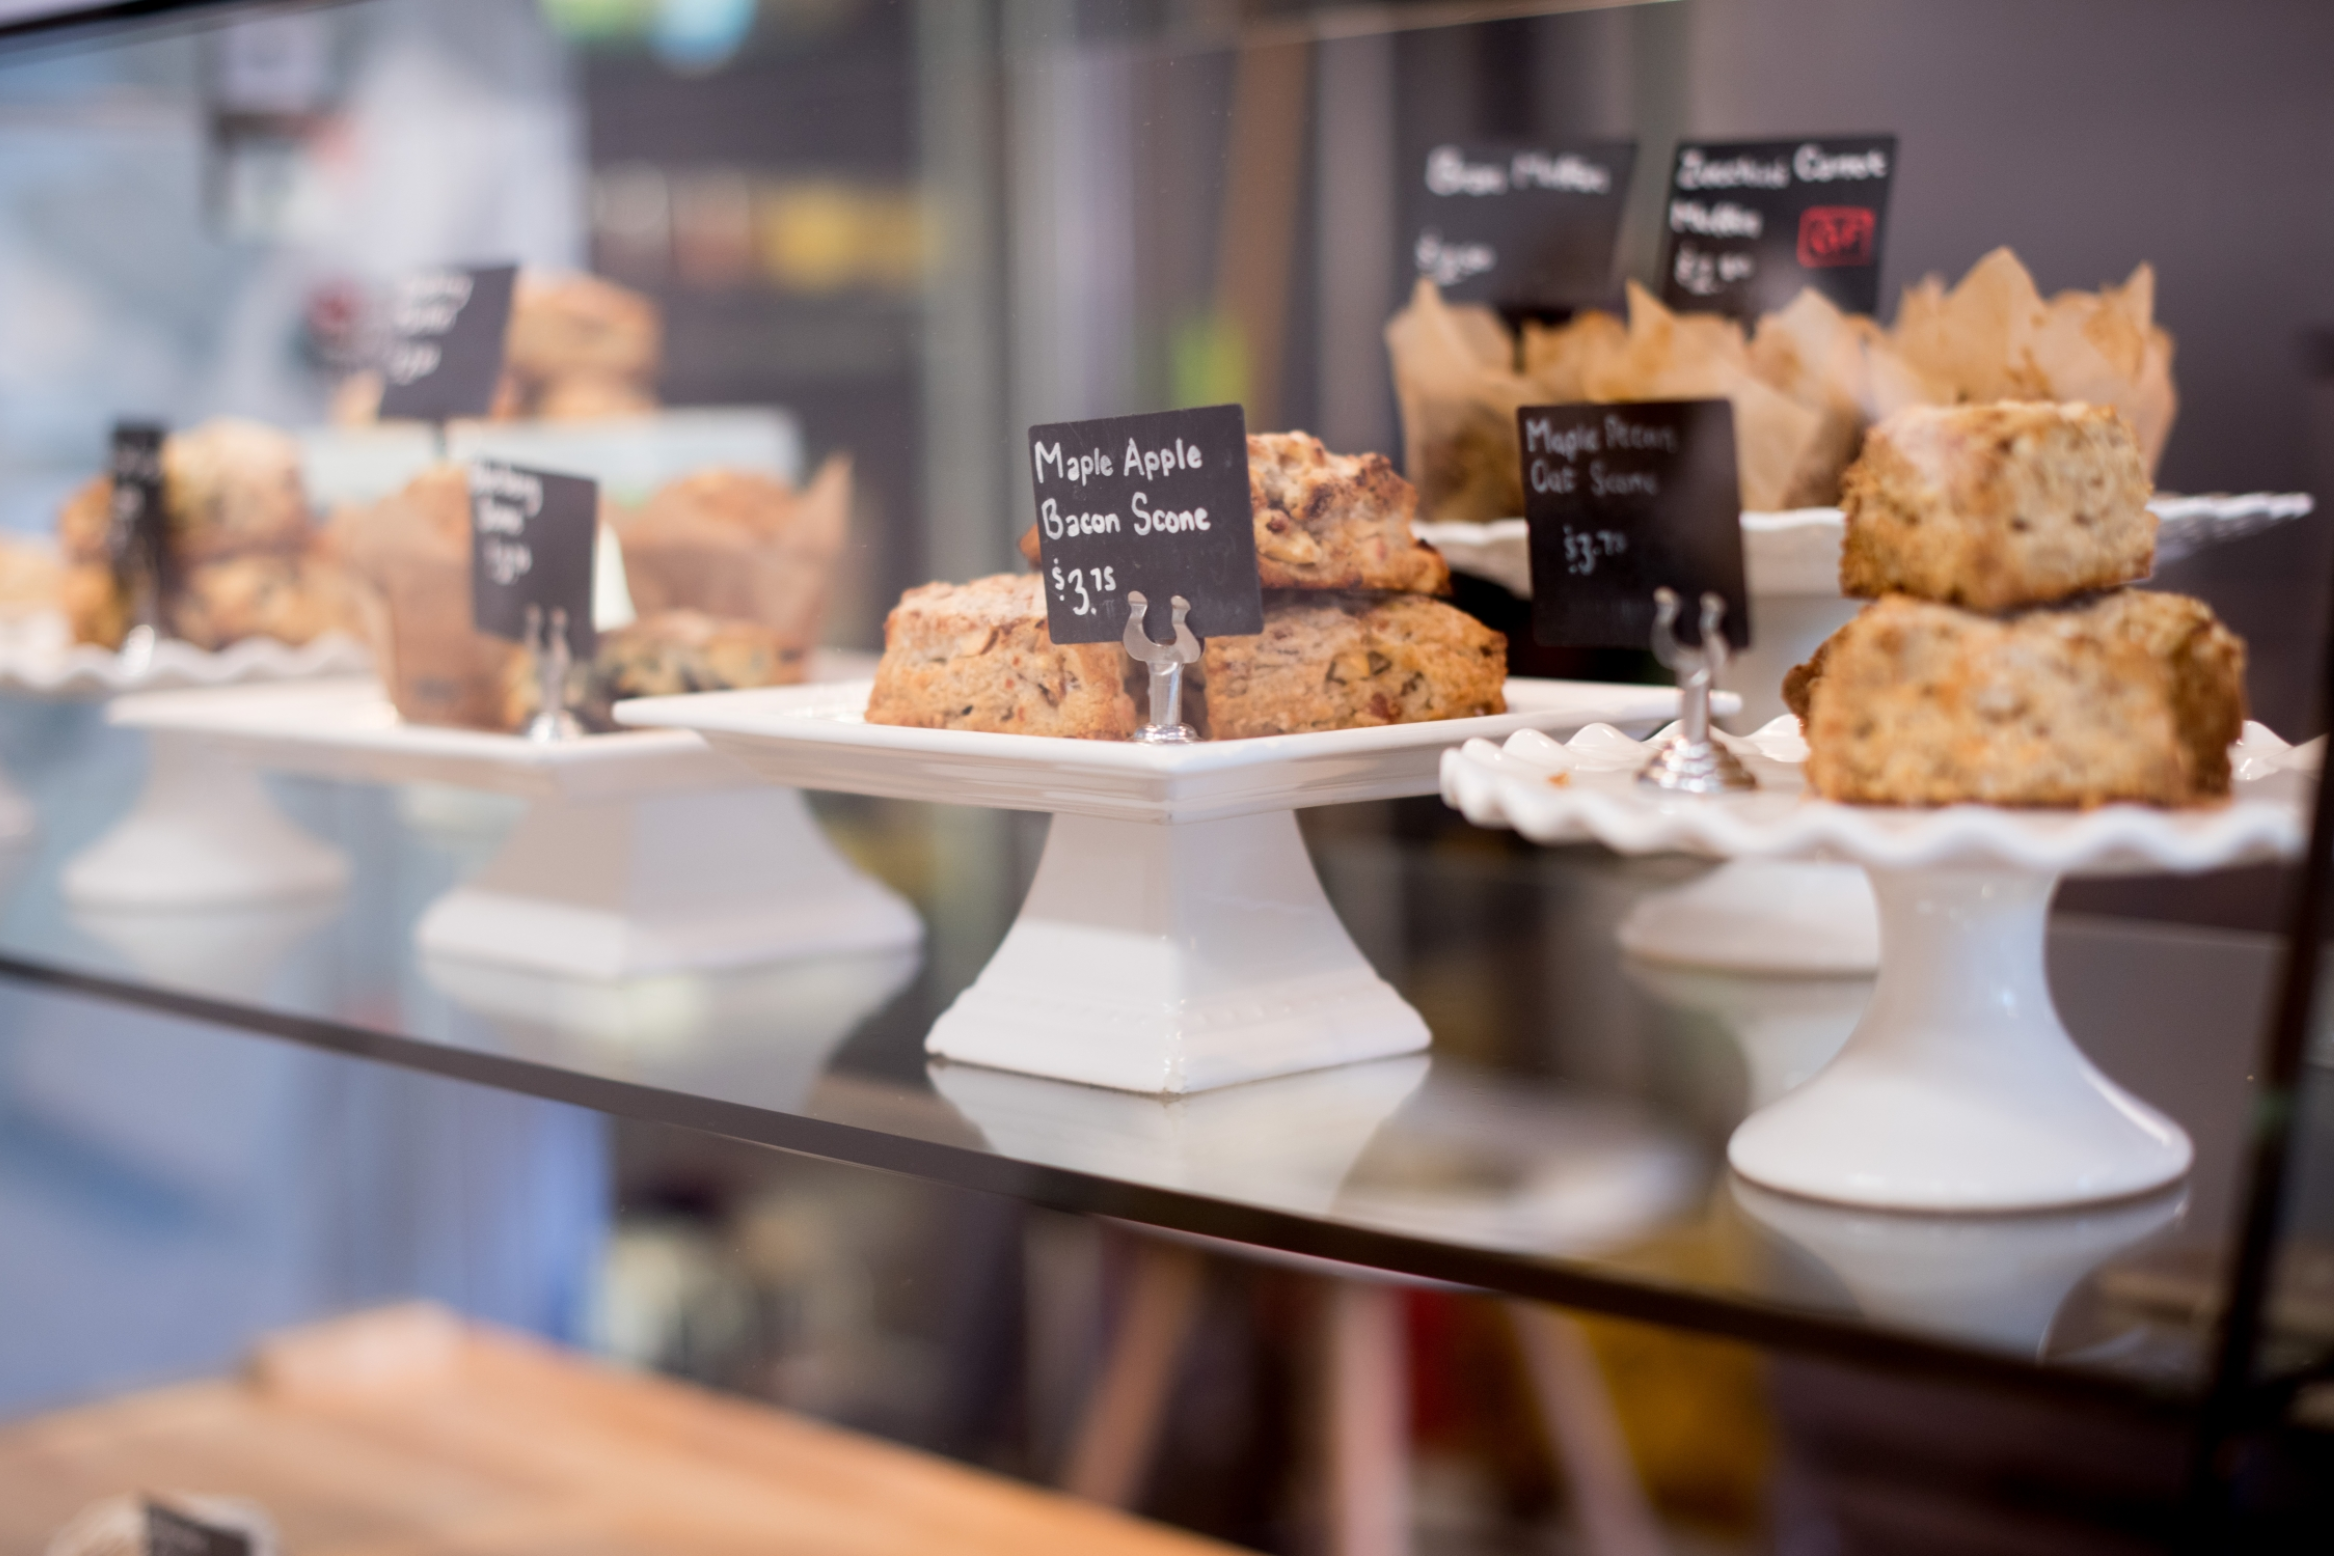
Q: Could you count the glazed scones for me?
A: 0